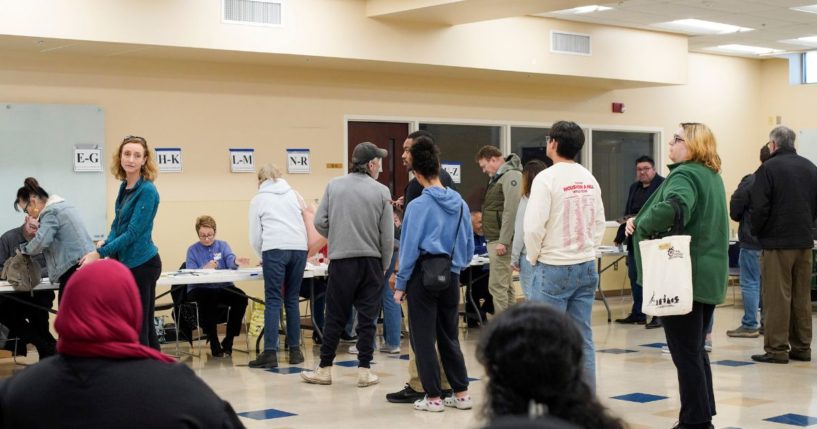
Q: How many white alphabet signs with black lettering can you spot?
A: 5